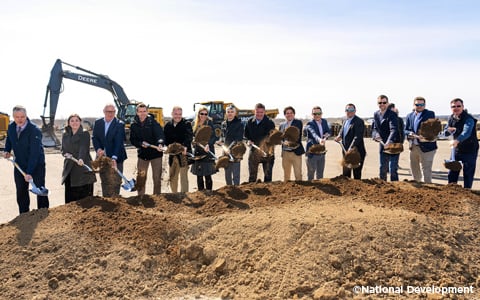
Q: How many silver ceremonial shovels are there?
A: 14